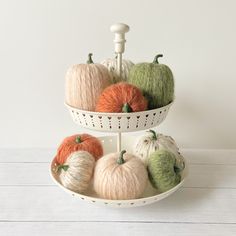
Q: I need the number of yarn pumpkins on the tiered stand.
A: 9